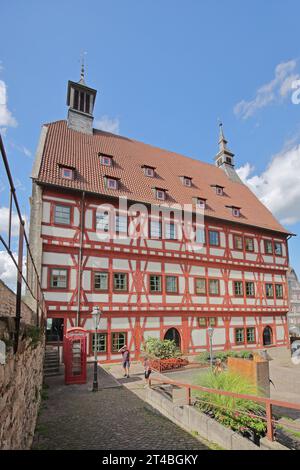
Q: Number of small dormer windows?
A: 9